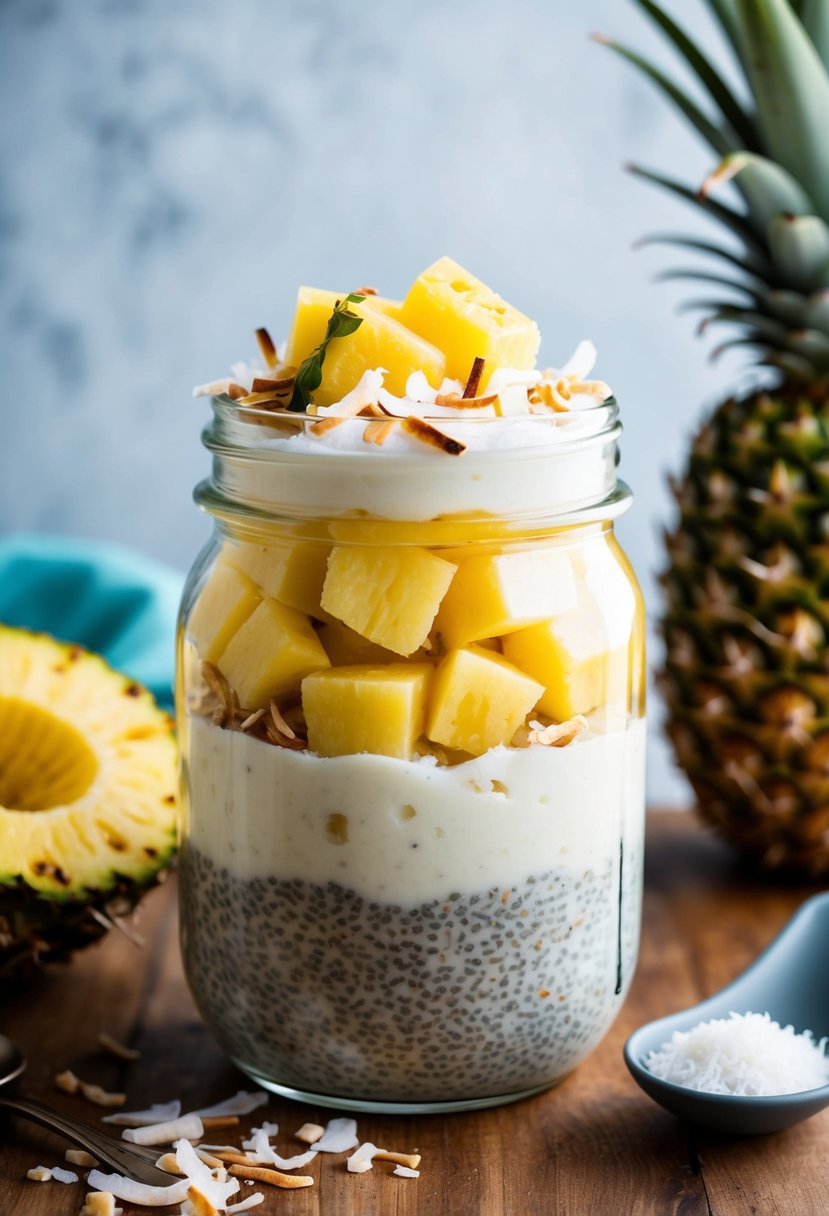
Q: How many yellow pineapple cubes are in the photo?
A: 11